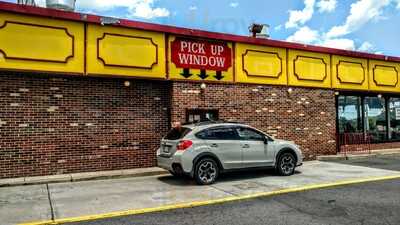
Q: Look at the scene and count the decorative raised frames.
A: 6